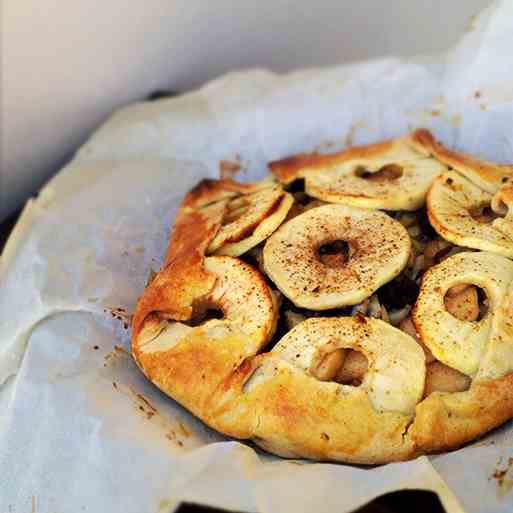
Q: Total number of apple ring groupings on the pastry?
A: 7